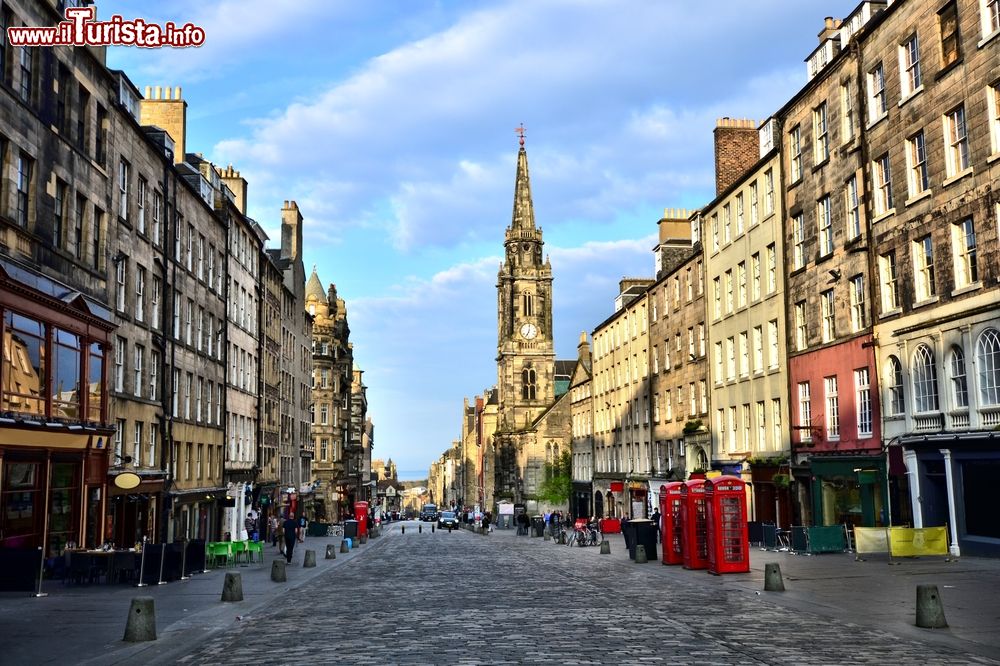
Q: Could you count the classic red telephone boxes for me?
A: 4